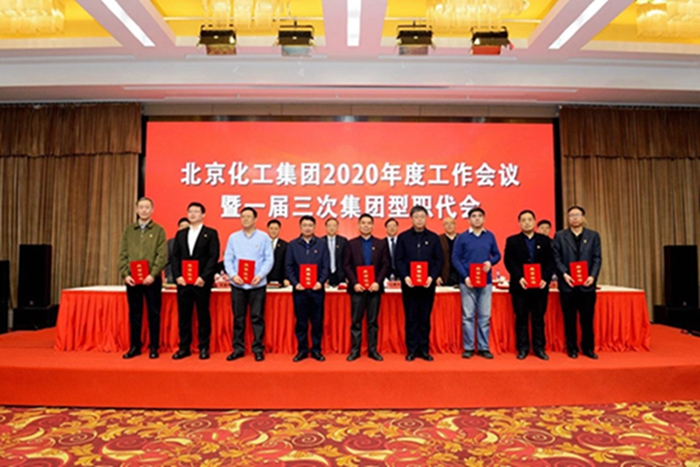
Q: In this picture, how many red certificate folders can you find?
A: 9